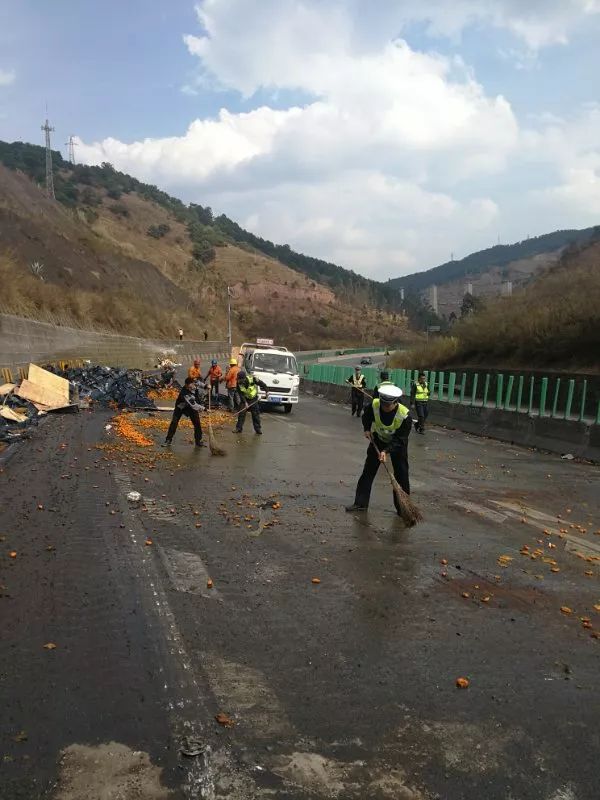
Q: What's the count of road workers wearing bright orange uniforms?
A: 3